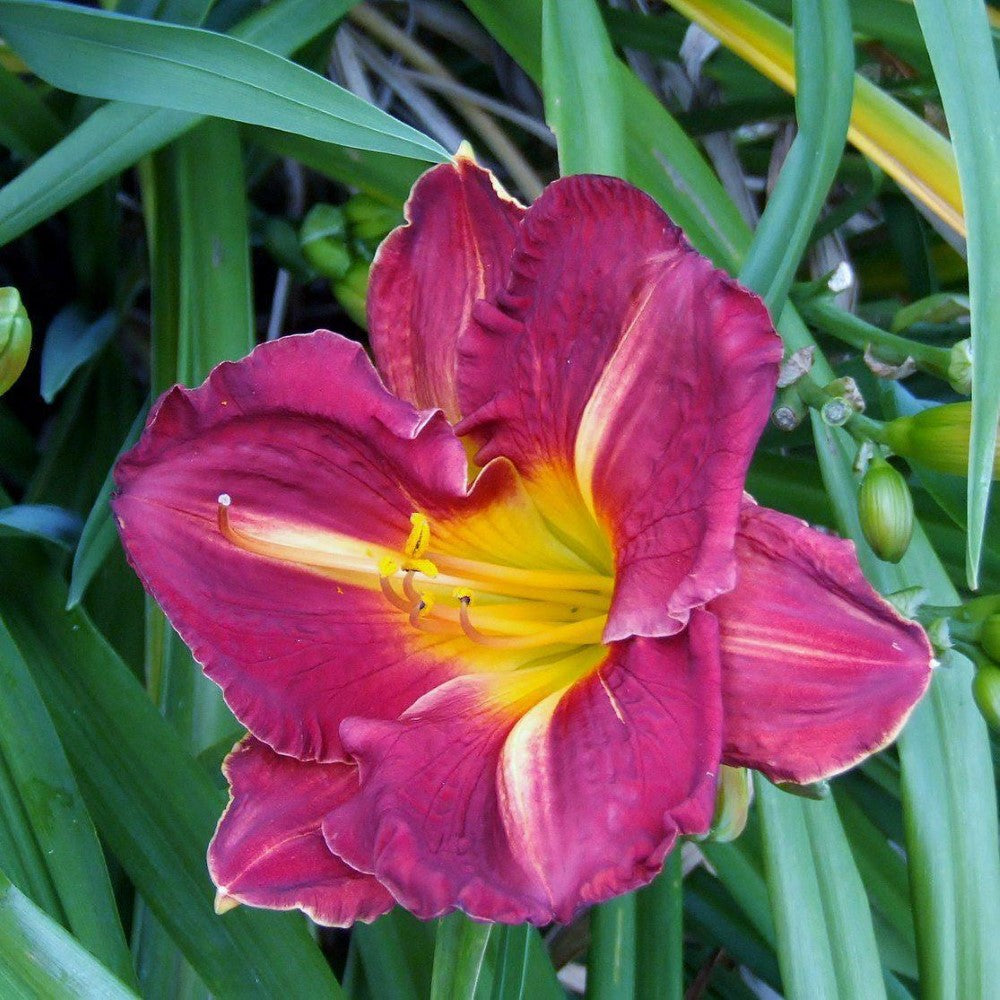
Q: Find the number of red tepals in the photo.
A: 6